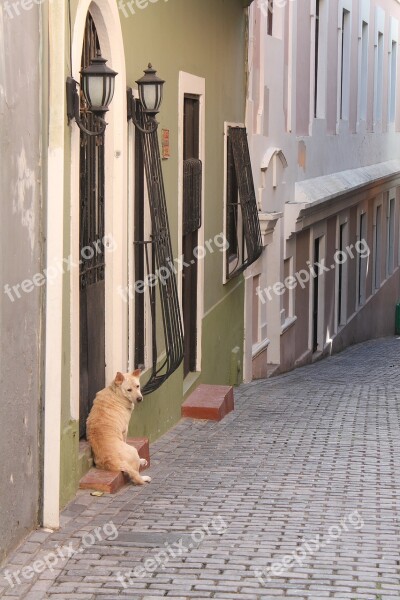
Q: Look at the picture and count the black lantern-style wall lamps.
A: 2